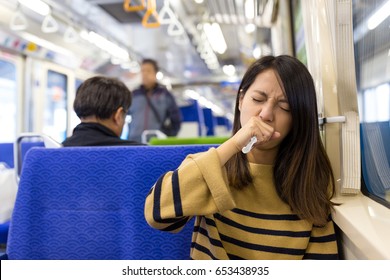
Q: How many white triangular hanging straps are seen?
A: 5